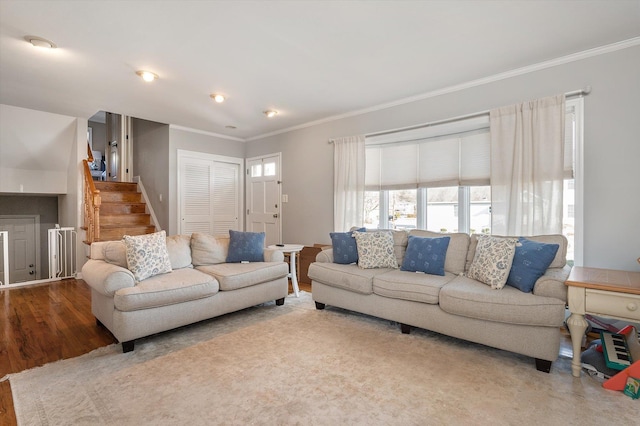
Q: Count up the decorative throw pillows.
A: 7